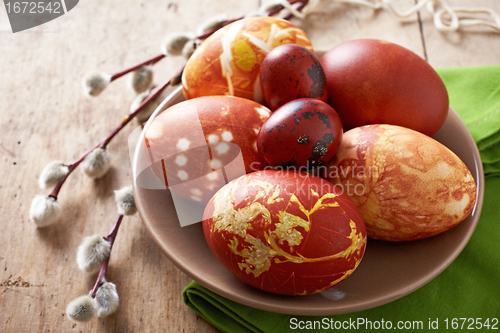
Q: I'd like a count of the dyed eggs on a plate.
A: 7